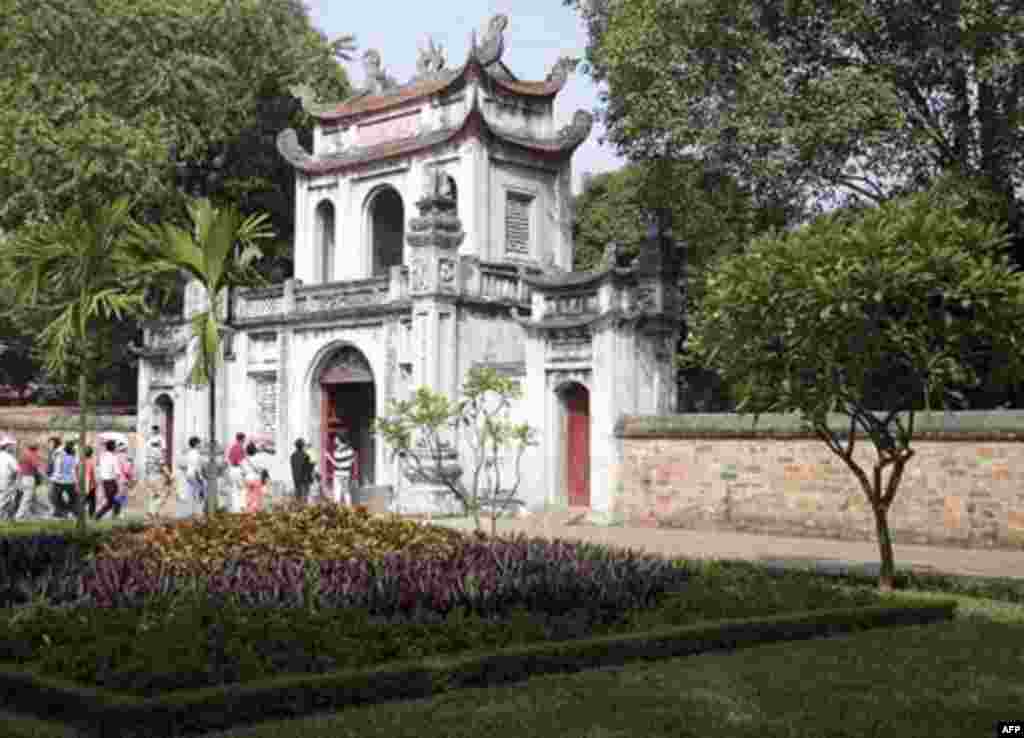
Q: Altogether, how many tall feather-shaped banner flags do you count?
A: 0